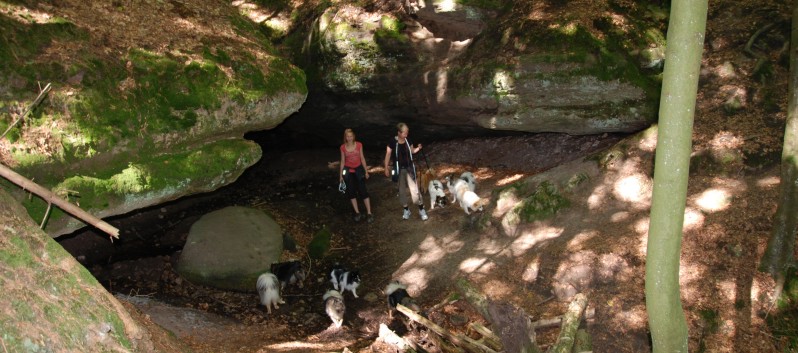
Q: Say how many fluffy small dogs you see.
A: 8